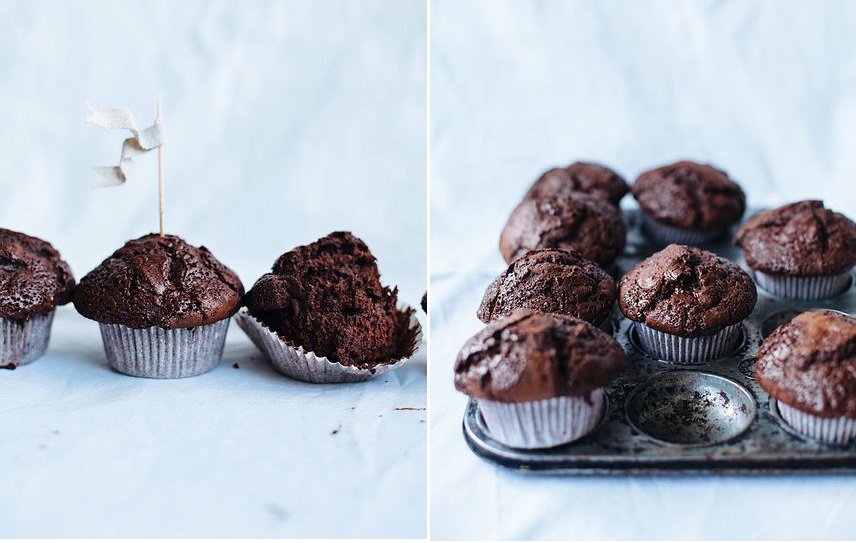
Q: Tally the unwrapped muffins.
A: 1